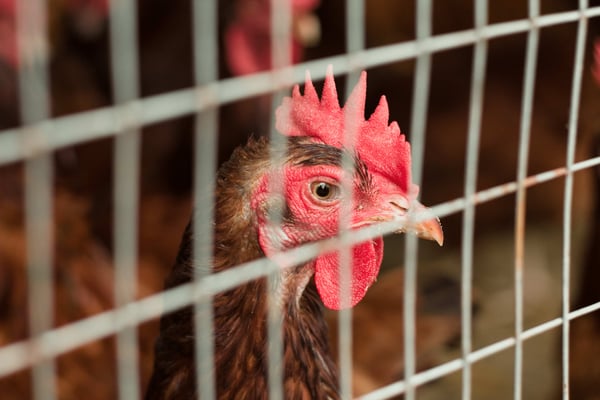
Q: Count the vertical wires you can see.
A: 9